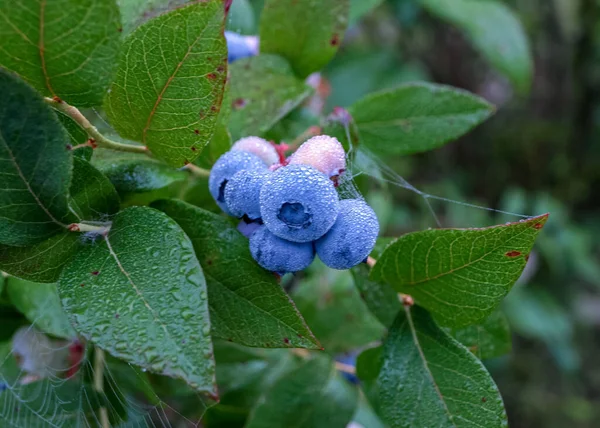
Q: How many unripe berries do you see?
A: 2